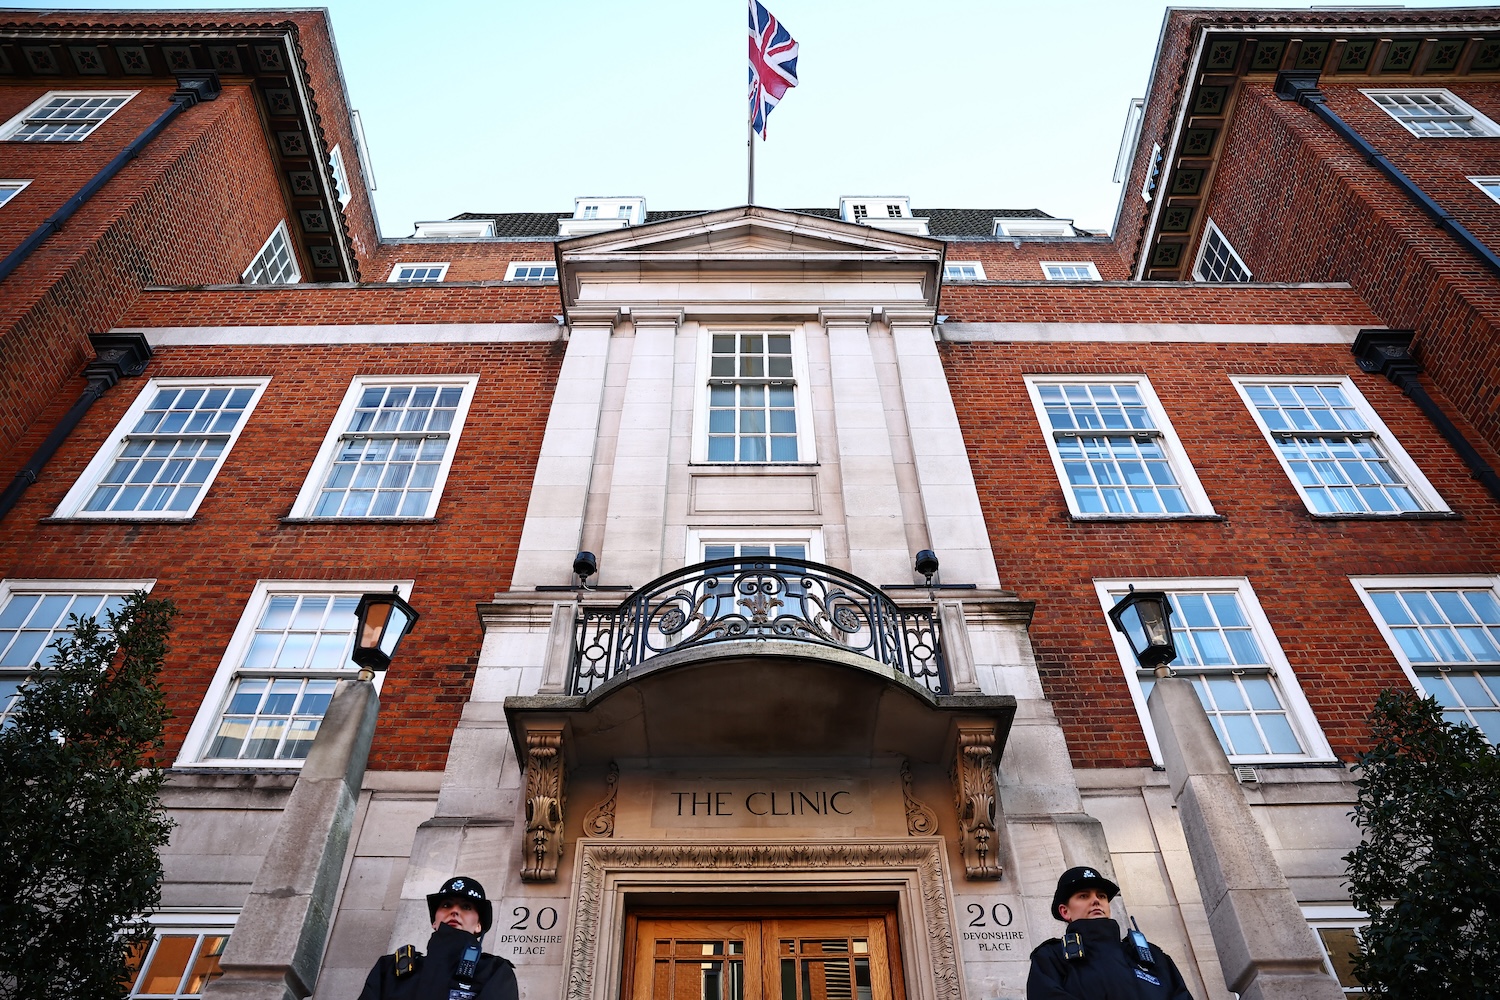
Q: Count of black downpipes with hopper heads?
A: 4